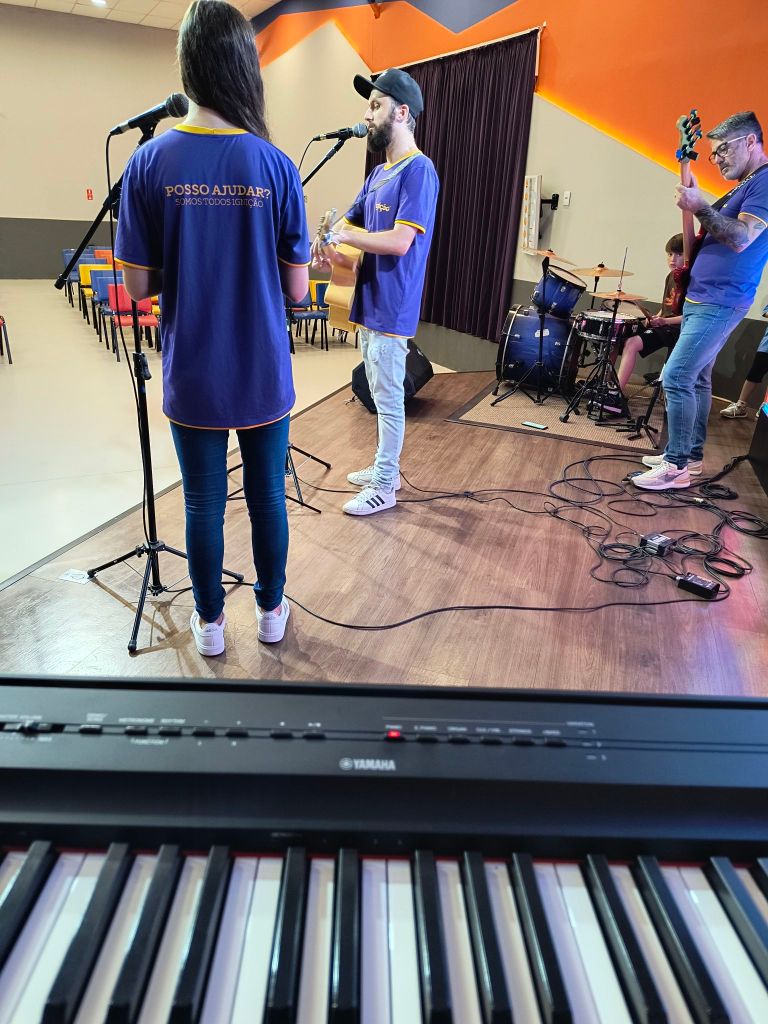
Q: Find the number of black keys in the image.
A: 13